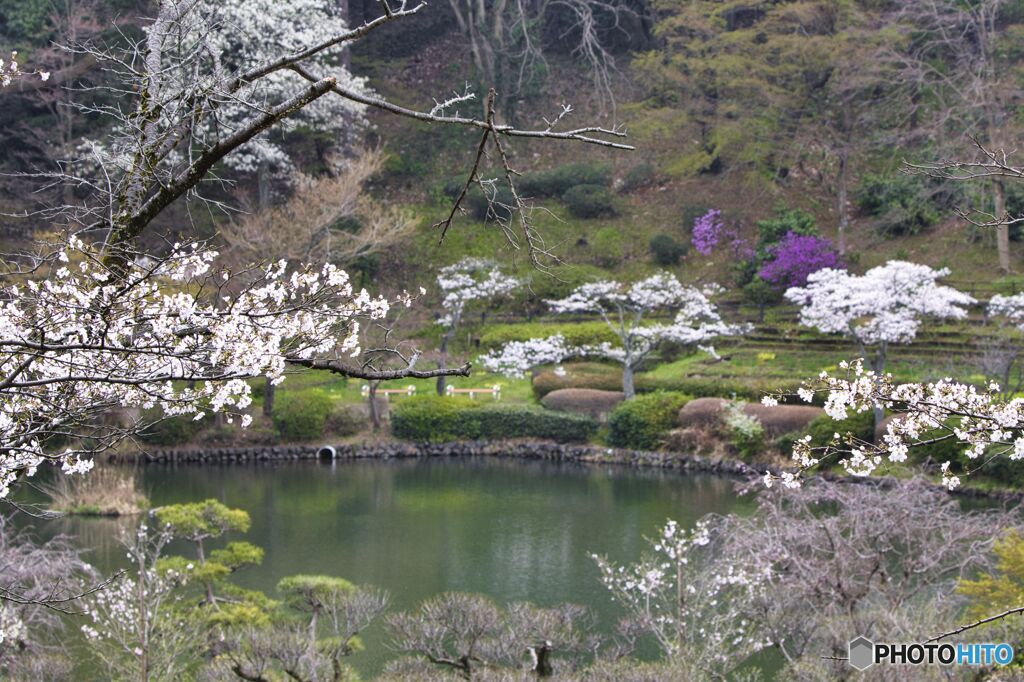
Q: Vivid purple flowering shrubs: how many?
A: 2